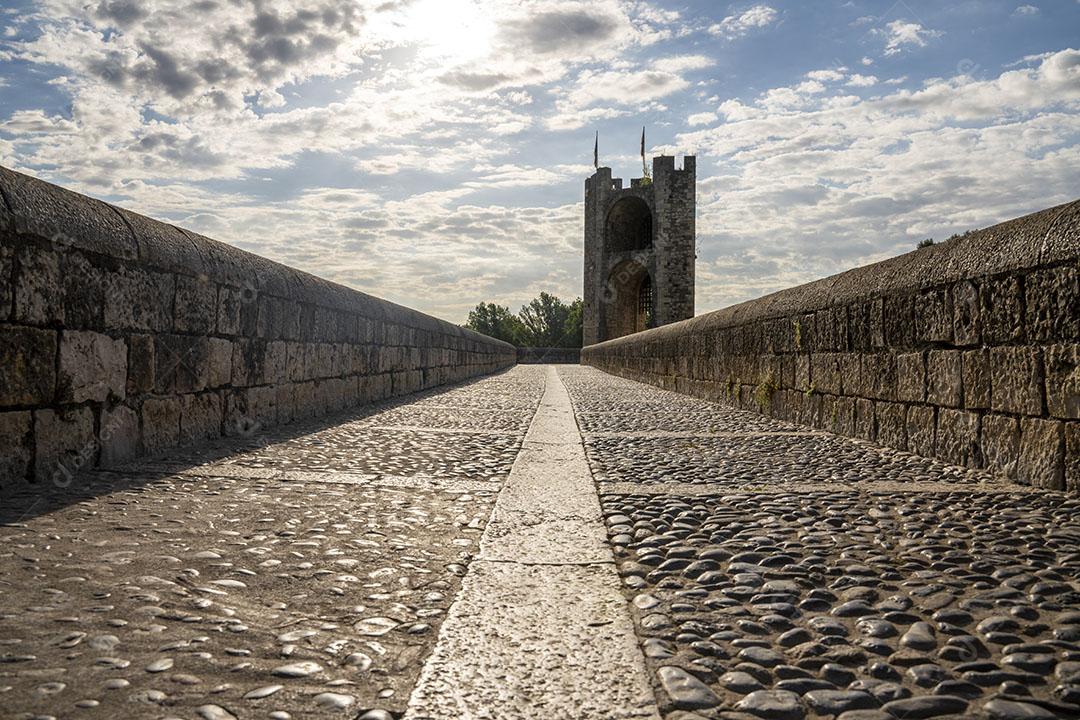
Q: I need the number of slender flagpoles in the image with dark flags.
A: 2